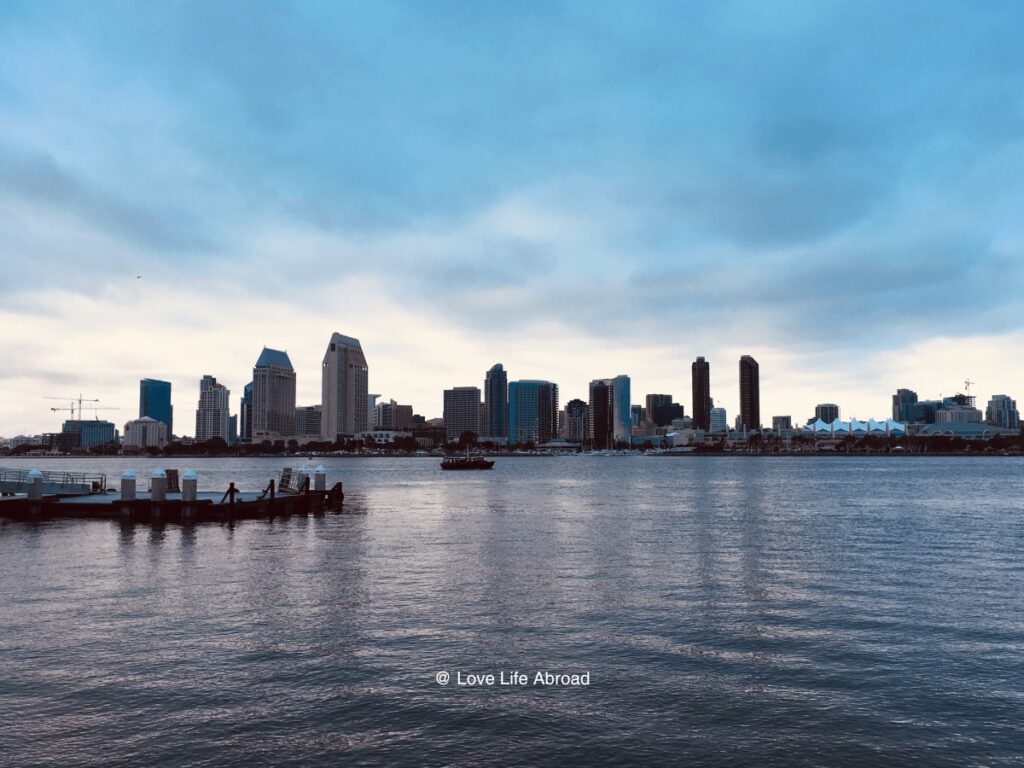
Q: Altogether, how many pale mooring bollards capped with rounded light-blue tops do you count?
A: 6